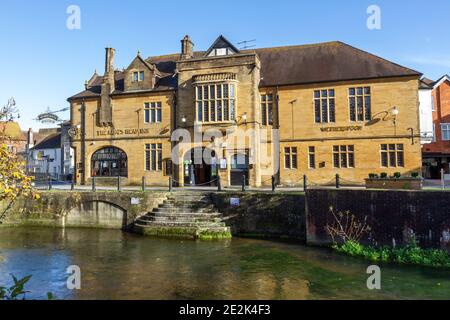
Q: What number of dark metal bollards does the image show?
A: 11